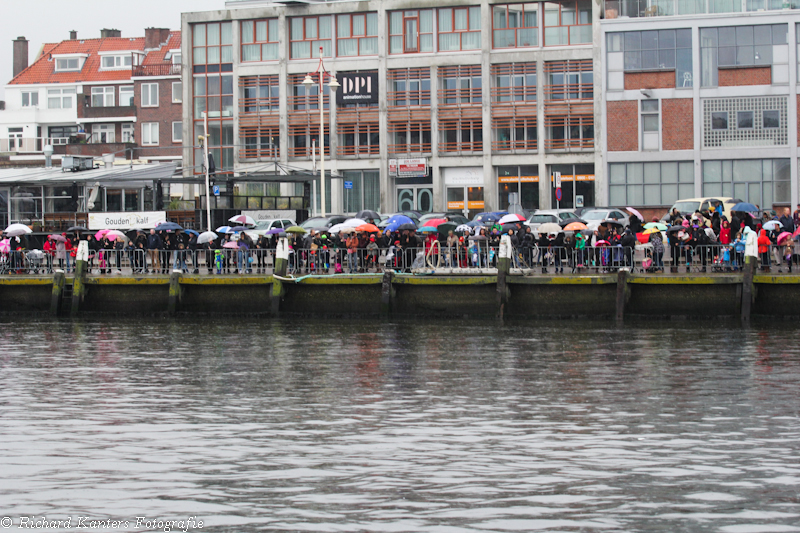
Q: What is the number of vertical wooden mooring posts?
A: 8